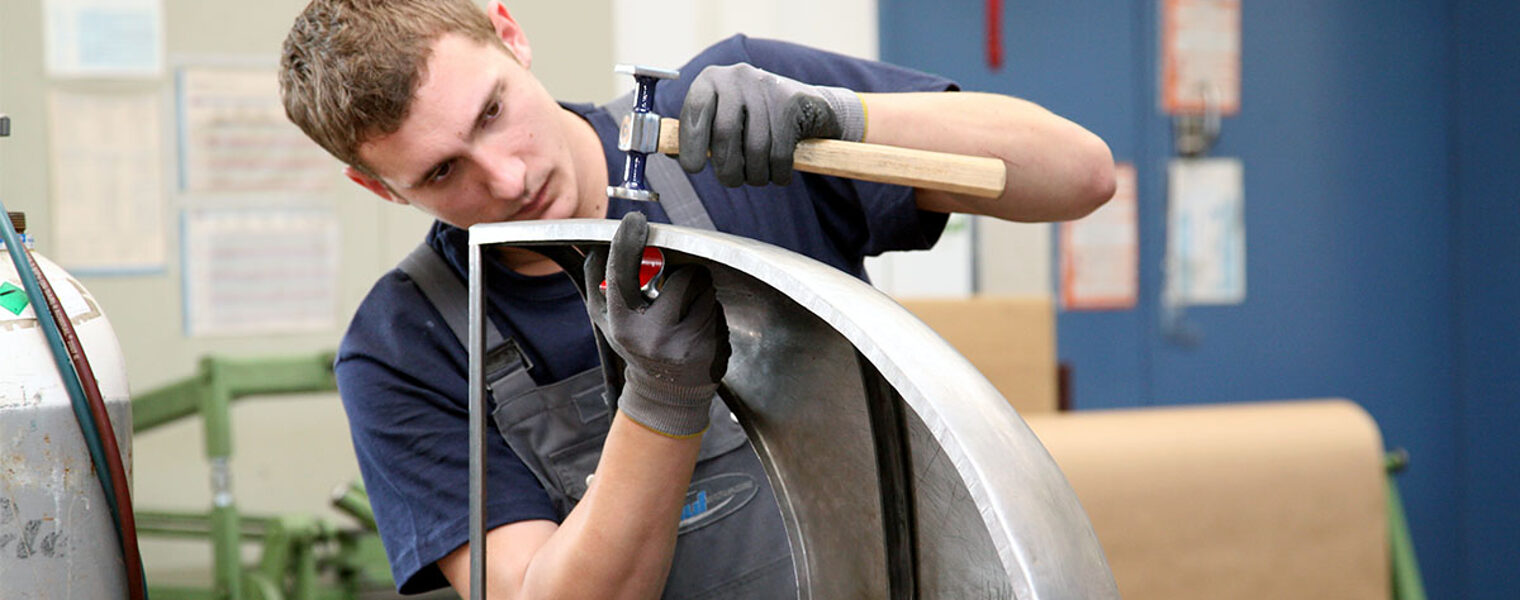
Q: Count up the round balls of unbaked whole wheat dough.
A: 0